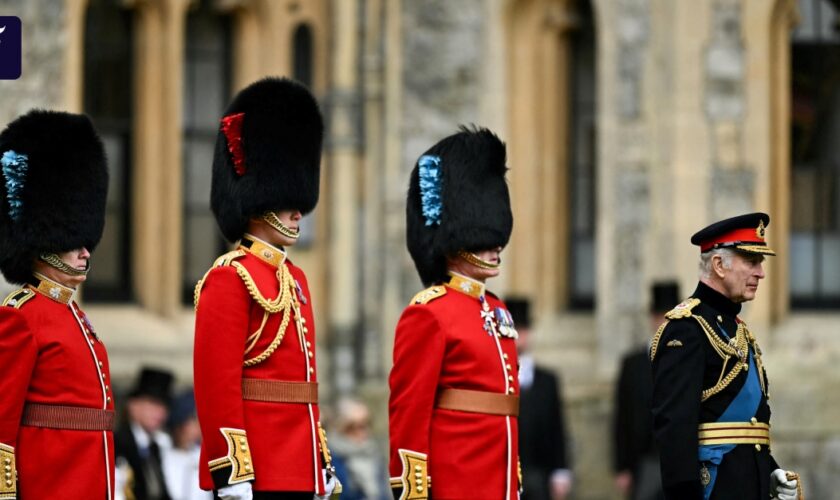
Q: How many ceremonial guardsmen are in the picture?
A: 3